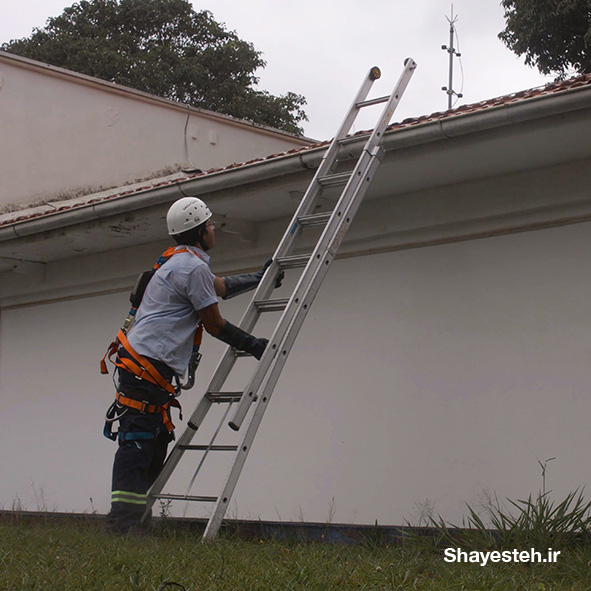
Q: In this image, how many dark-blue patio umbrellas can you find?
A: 0